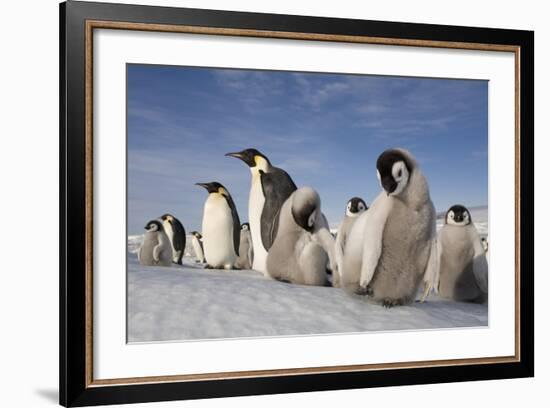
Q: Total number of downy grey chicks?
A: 6